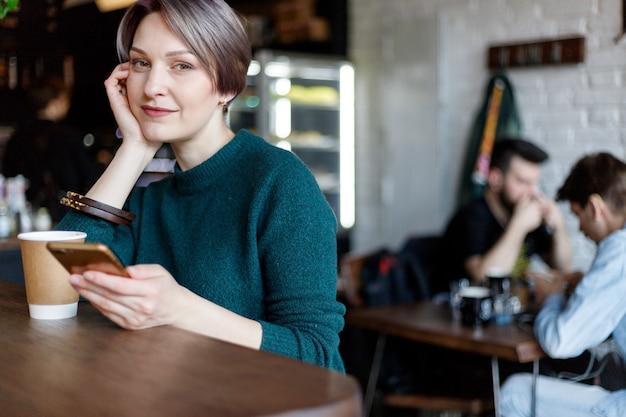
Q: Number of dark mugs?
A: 2